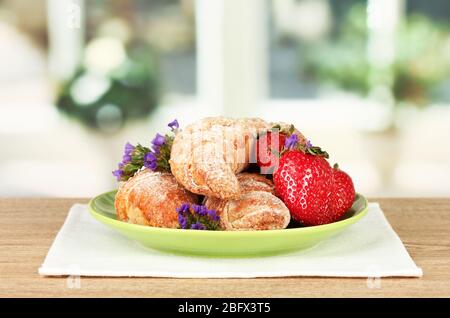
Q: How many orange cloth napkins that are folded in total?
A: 0